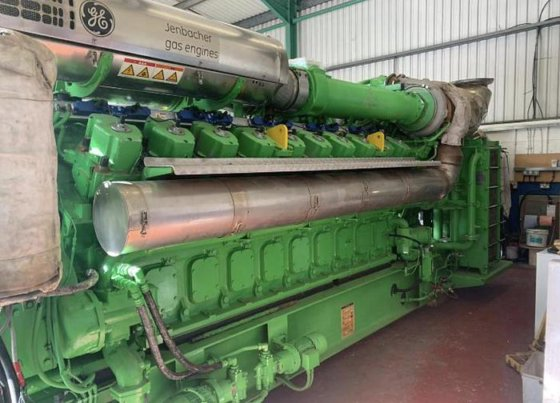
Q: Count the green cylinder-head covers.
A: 10